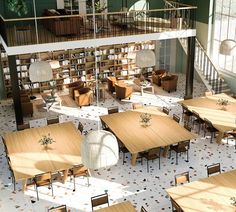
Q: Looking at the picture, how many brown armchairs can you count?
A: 8